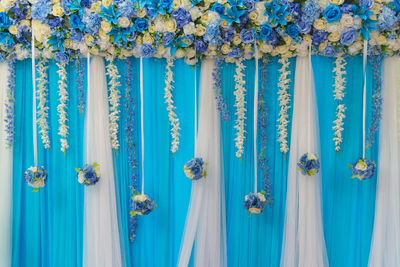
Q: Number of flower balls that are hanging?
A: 7